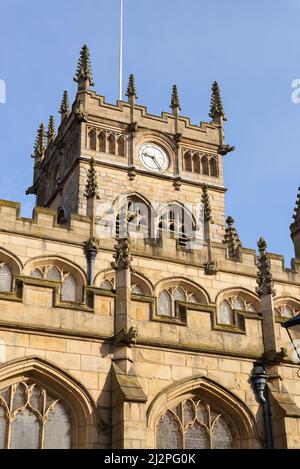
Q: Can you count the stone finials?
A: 13